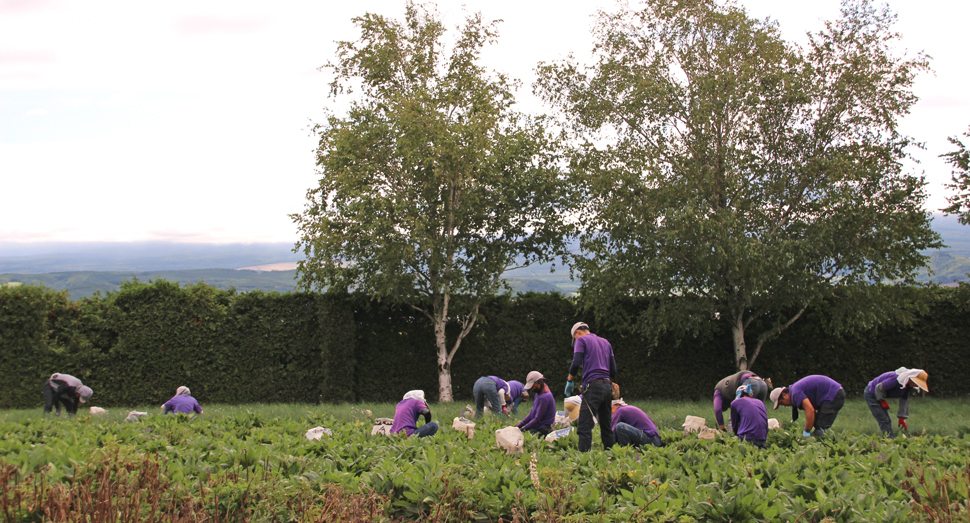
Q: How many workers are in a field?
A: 13